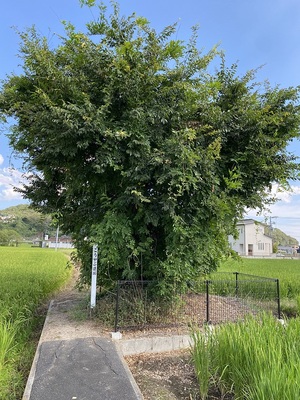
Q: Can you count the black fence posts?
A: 4